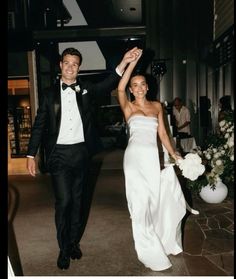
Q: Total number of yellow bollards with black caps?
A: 0